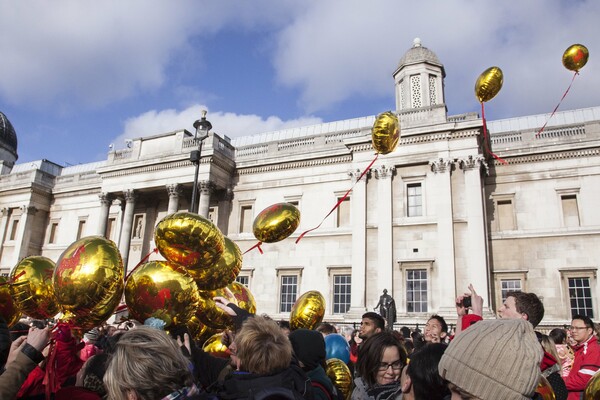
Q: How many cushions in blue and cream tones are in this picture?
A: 0